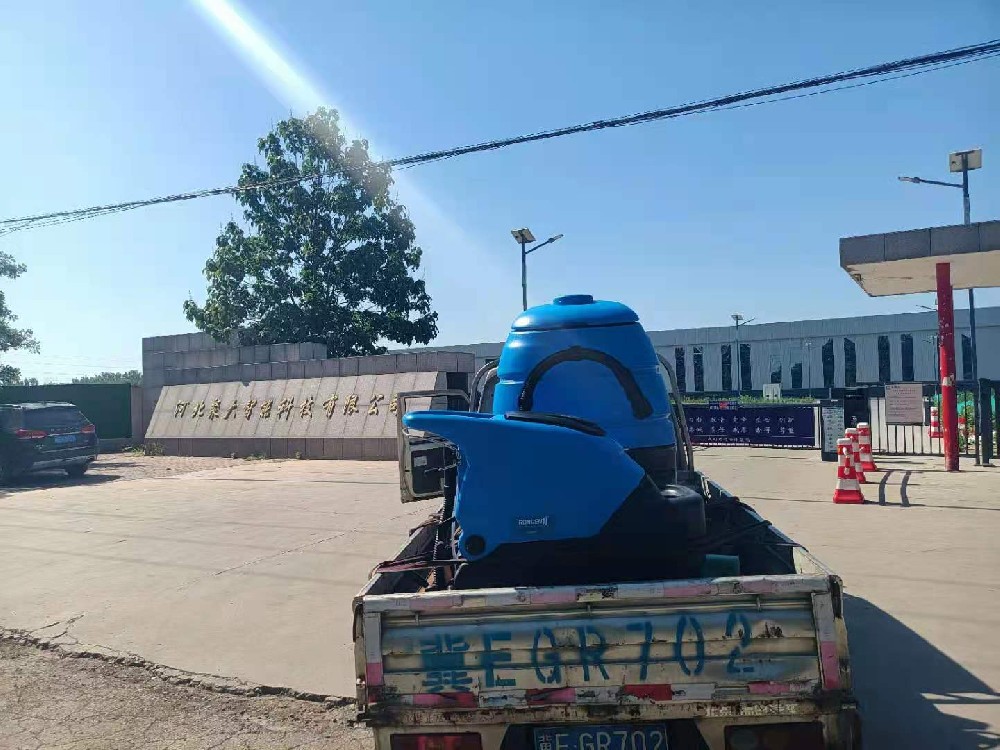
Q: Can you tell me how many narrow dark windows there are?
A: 11